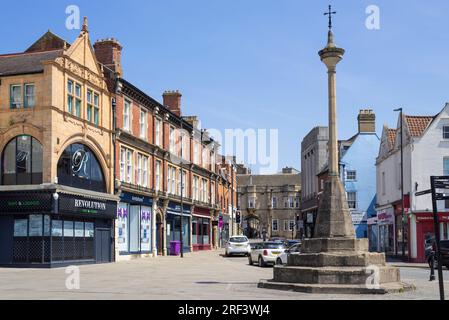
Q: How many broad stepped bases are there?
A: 1